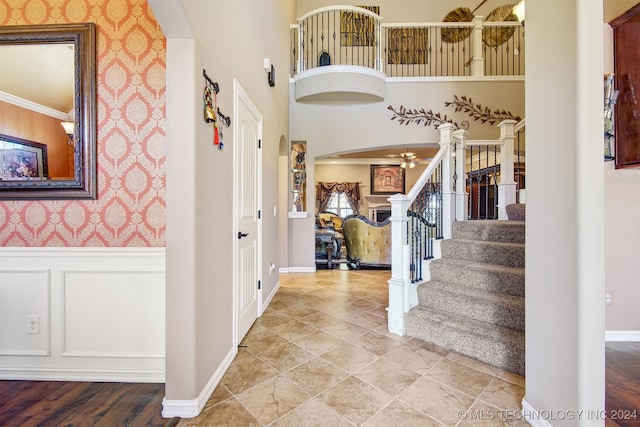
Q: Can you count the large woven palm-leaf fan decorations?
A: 2